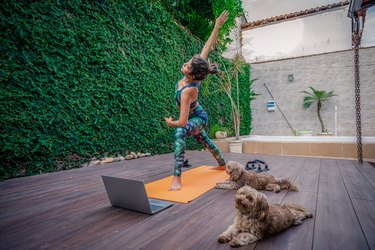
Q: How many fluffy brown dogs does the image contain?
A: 2